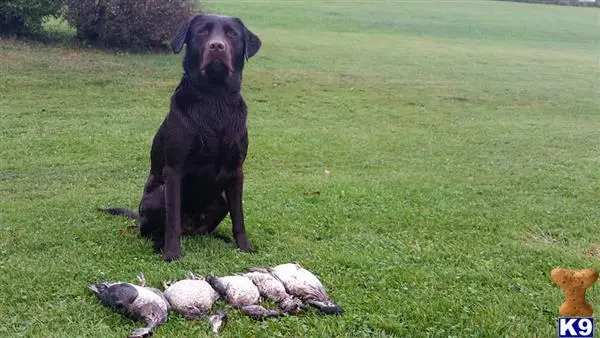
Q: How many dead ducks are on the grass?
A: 5